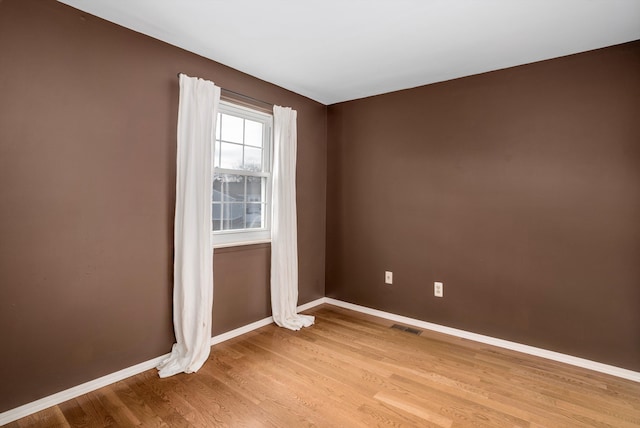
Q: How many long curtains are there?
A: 2